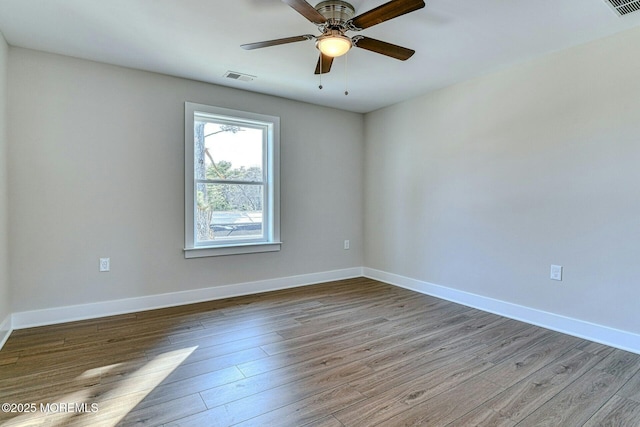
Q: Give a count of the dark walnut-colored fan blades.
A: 5